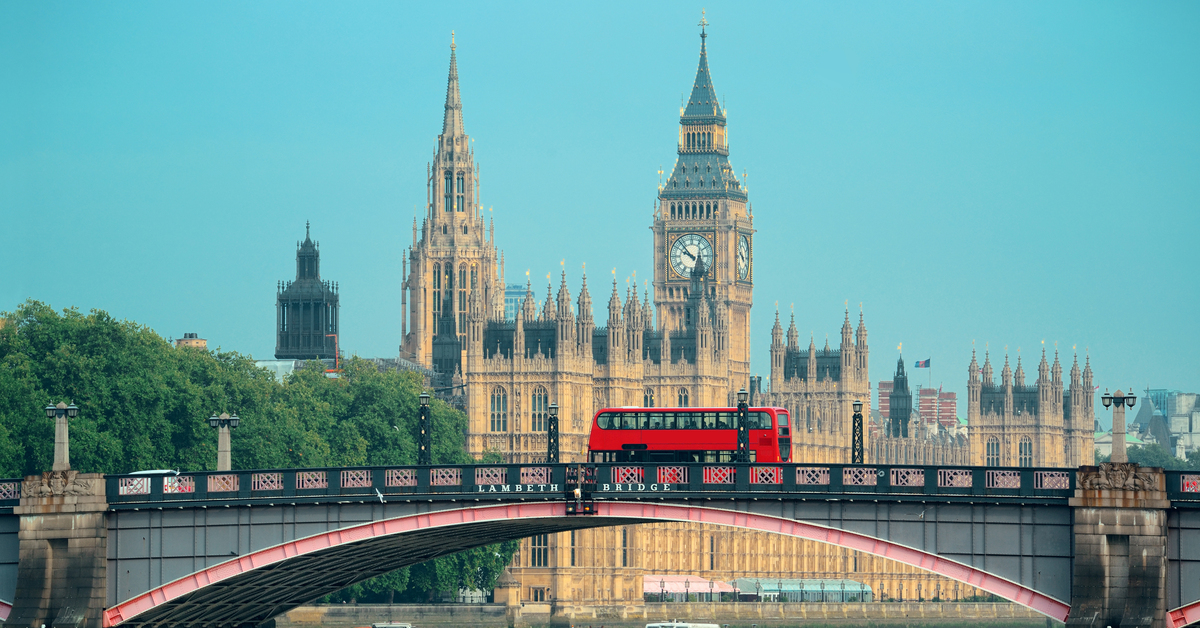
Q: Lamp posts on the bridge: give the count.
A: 7